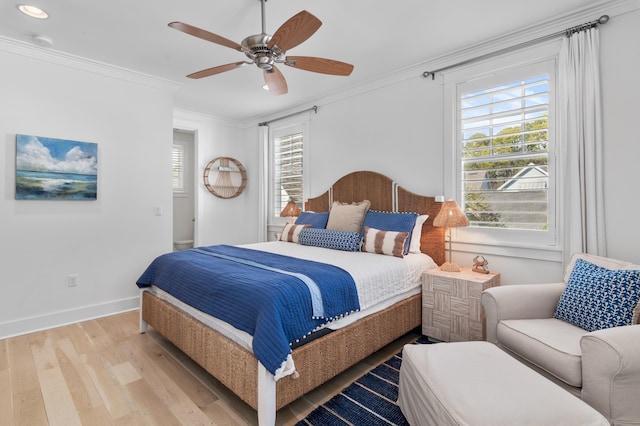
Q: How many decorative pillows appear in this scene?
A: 7